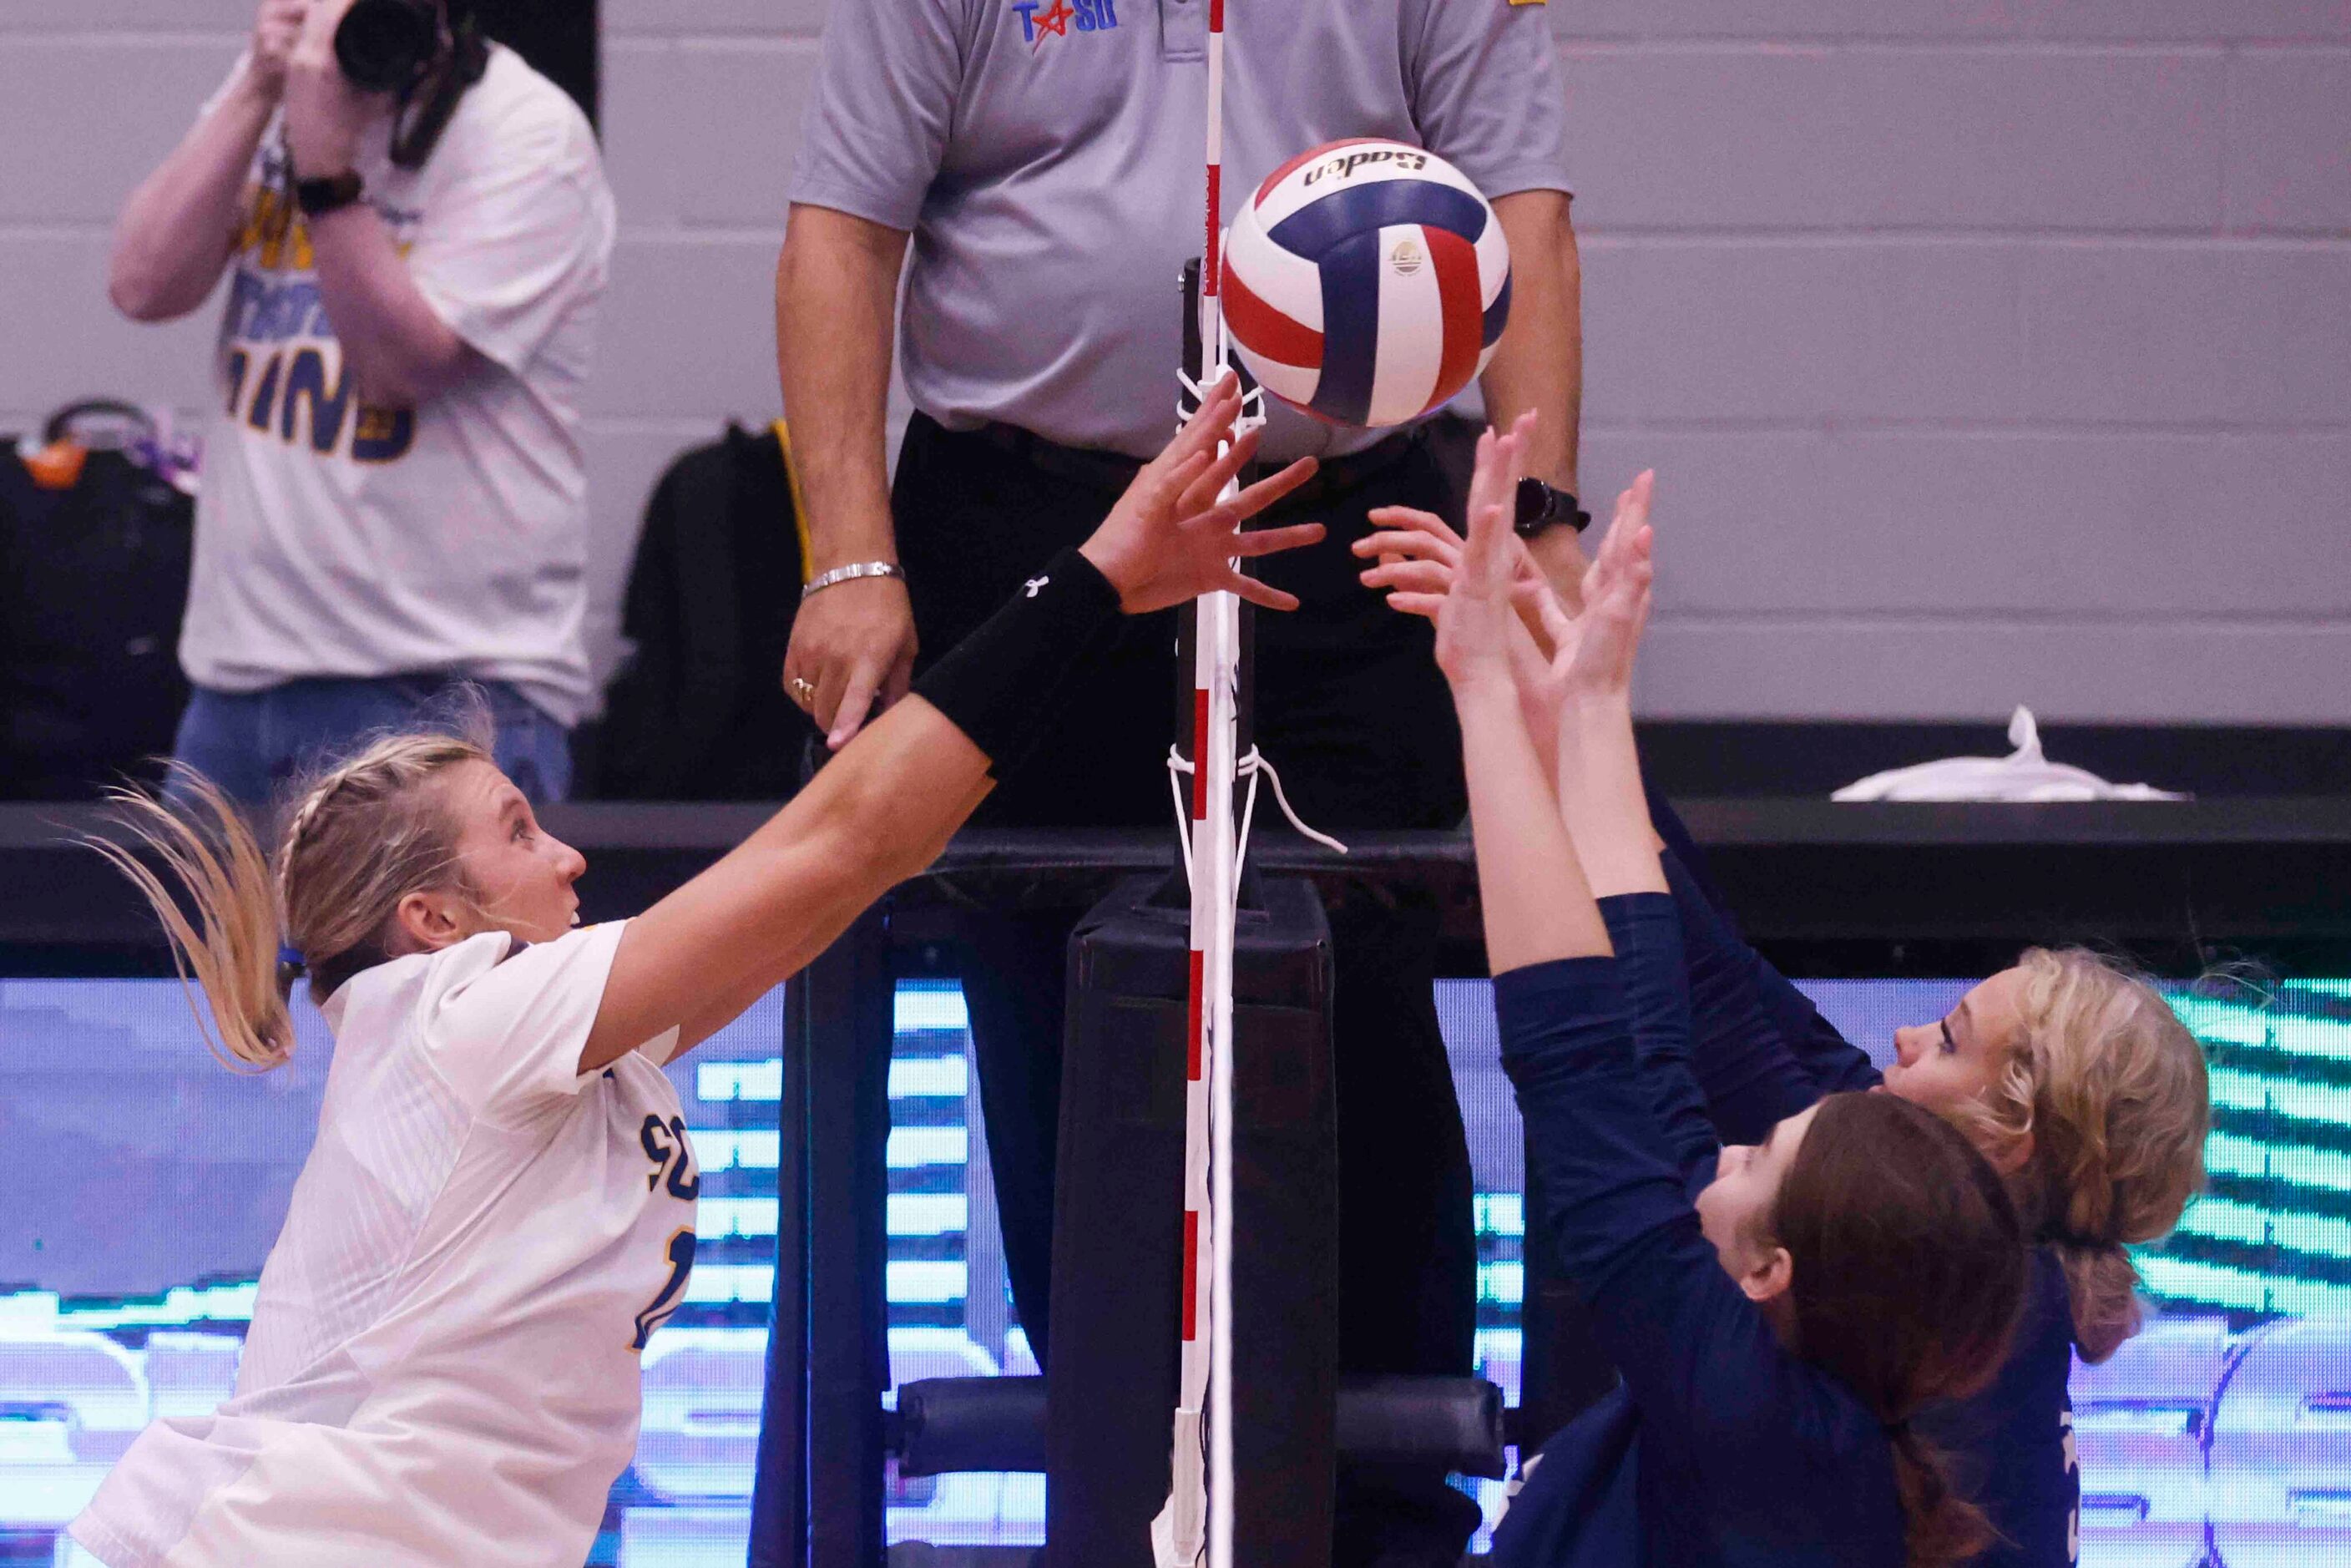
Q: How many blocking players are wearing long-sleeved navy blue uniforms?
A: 2